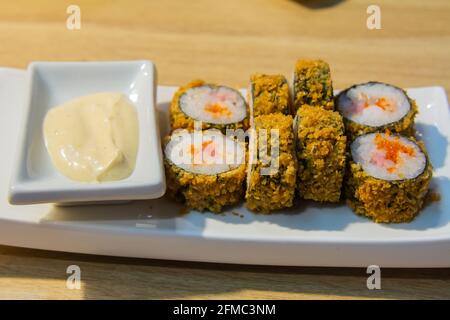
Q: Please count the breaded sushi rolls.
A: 8